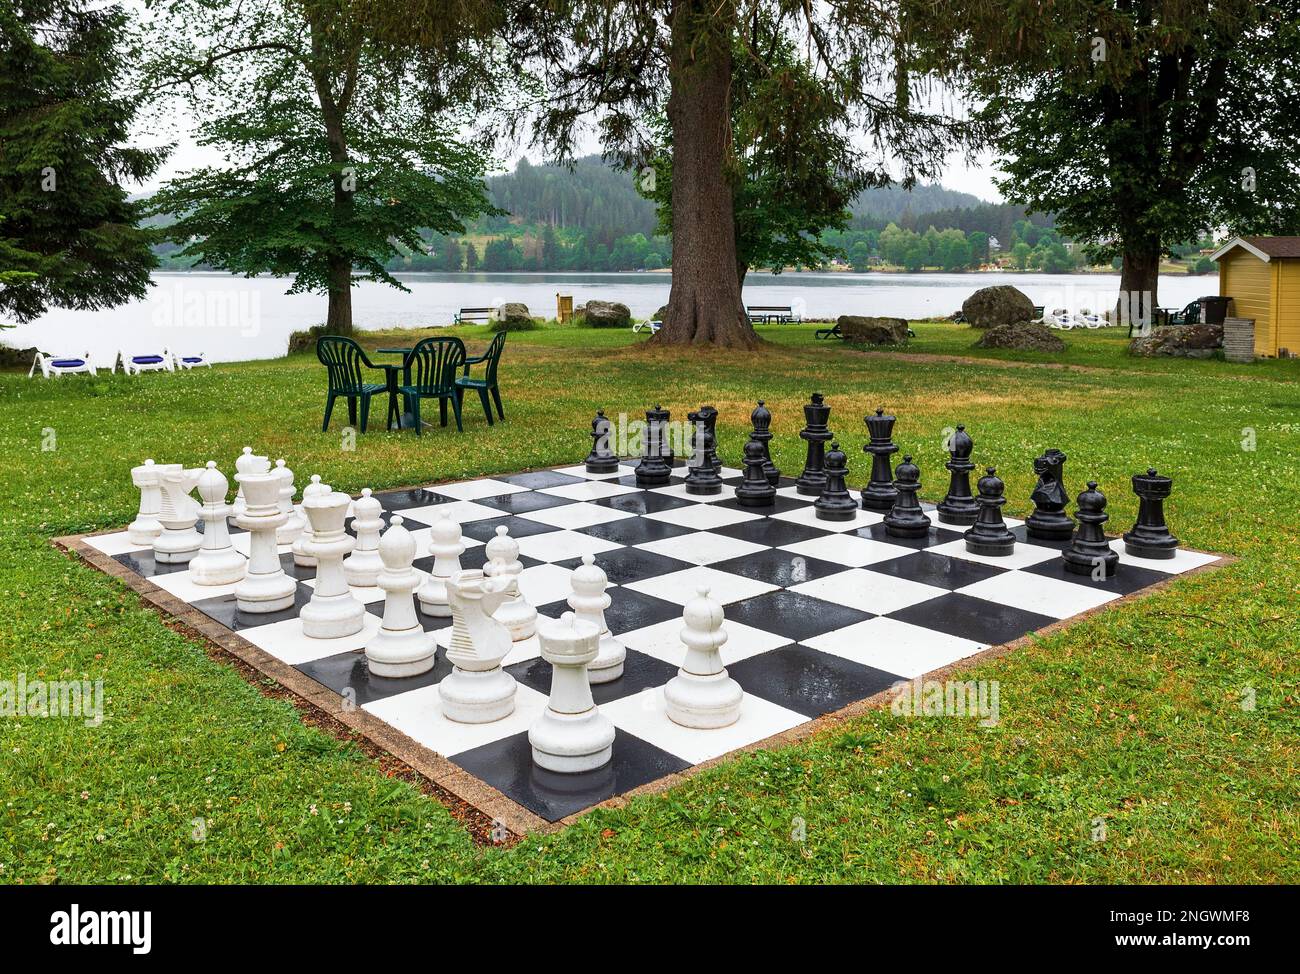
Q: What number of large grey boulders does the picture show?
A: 6